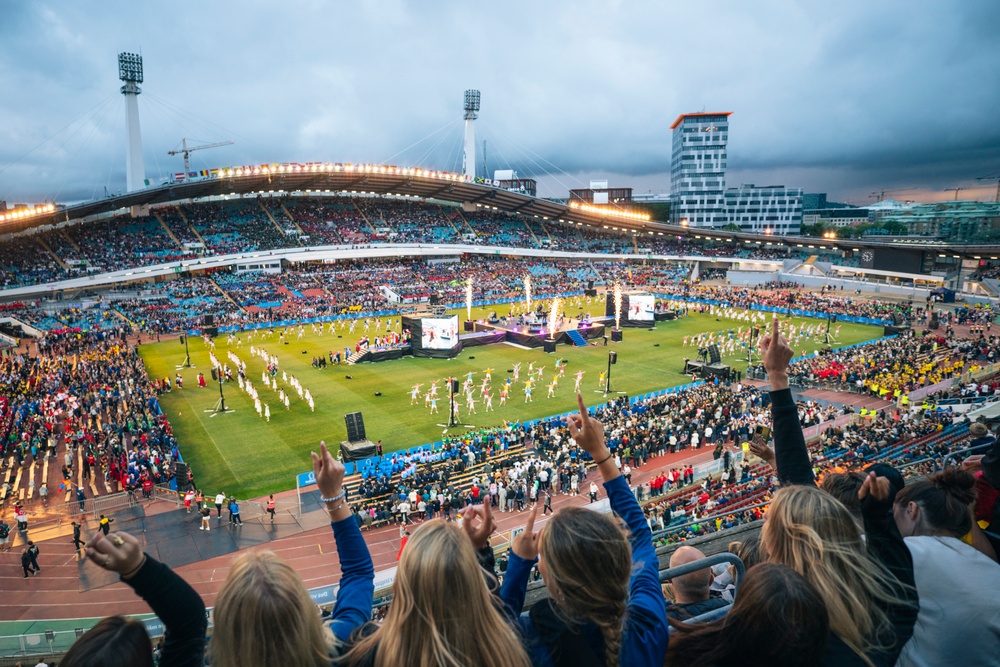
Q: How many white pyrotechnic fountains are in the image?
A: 4